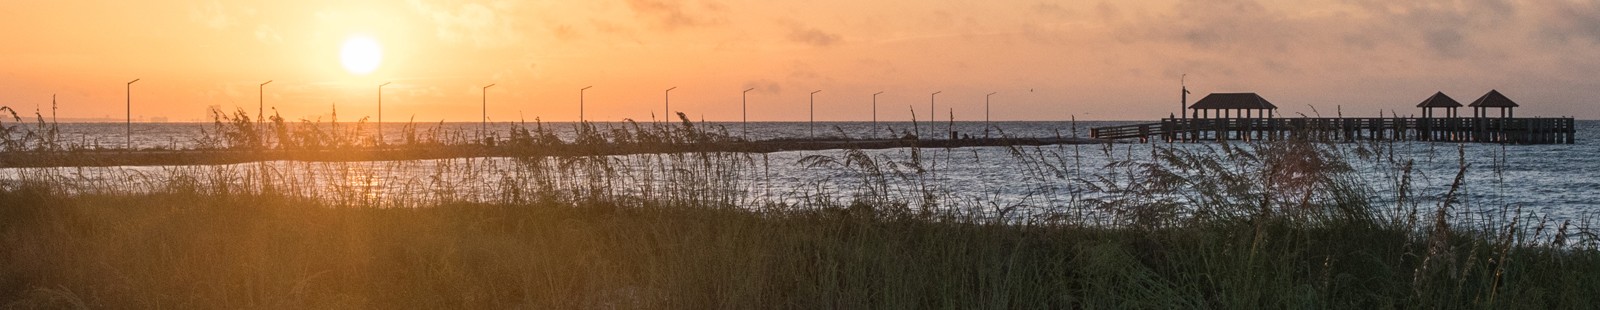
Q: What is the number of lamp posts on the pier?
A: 11